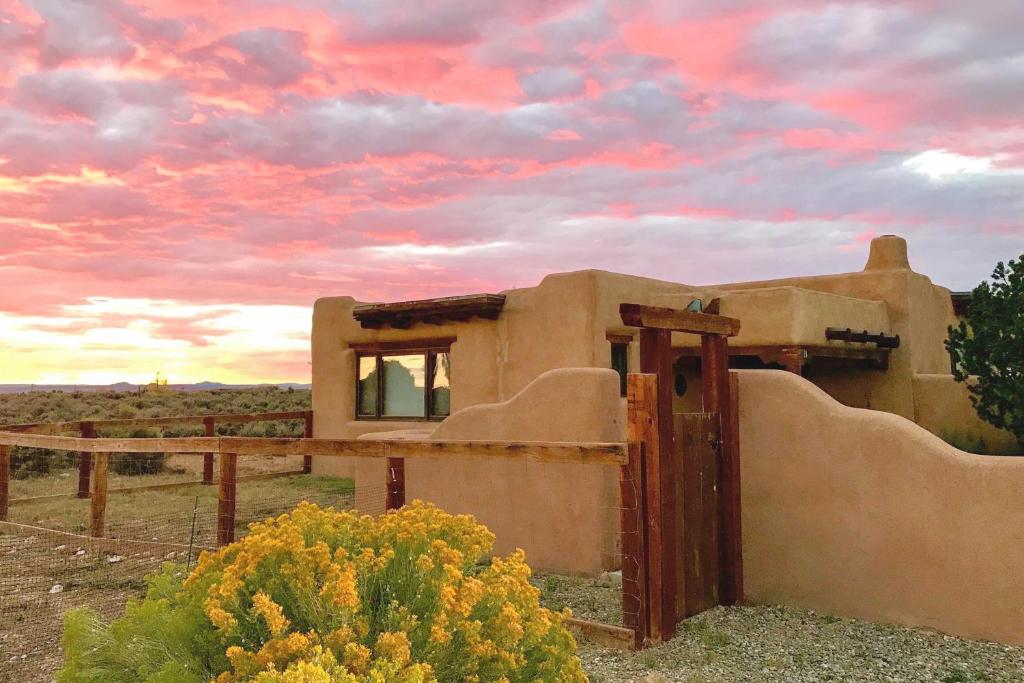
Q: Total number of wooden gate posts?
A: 2